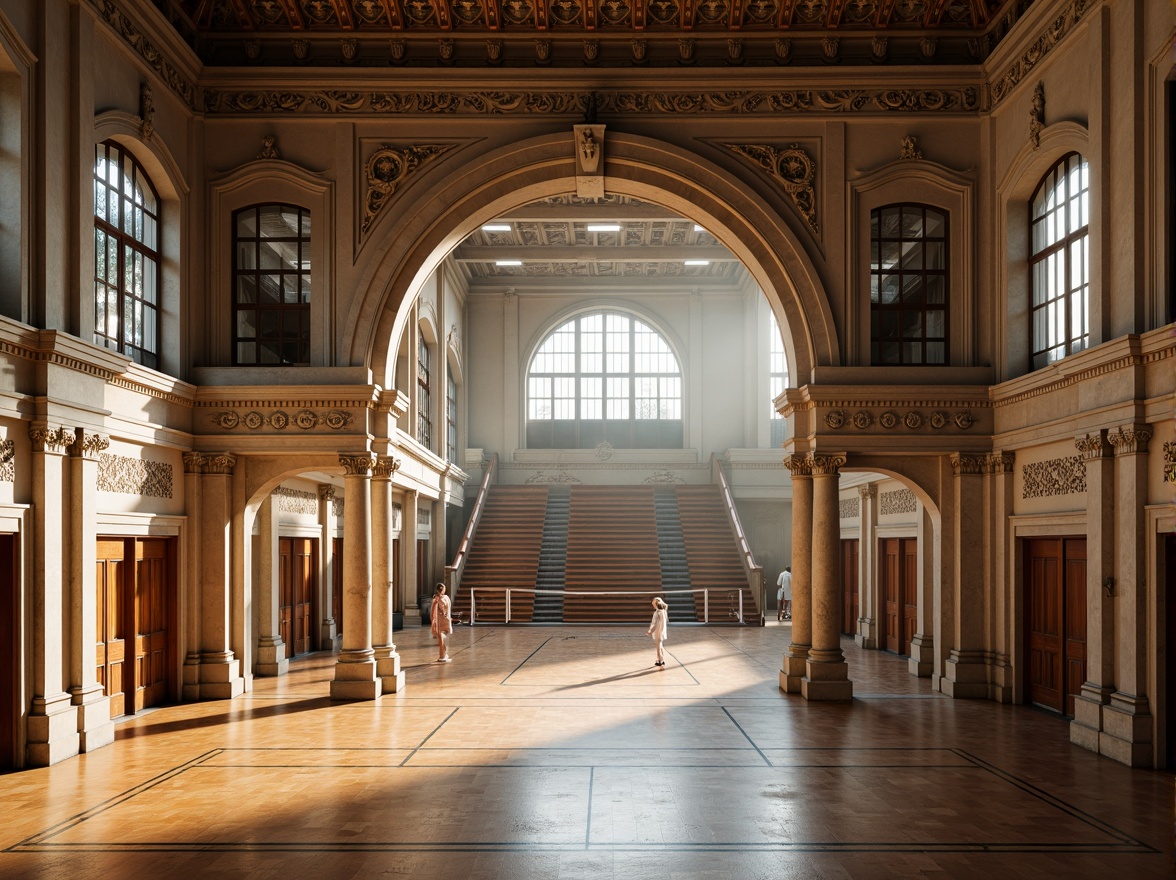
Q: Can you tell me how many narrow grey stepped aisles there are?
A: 2